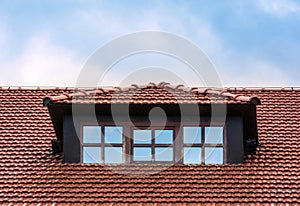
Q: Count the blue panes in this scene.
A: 12